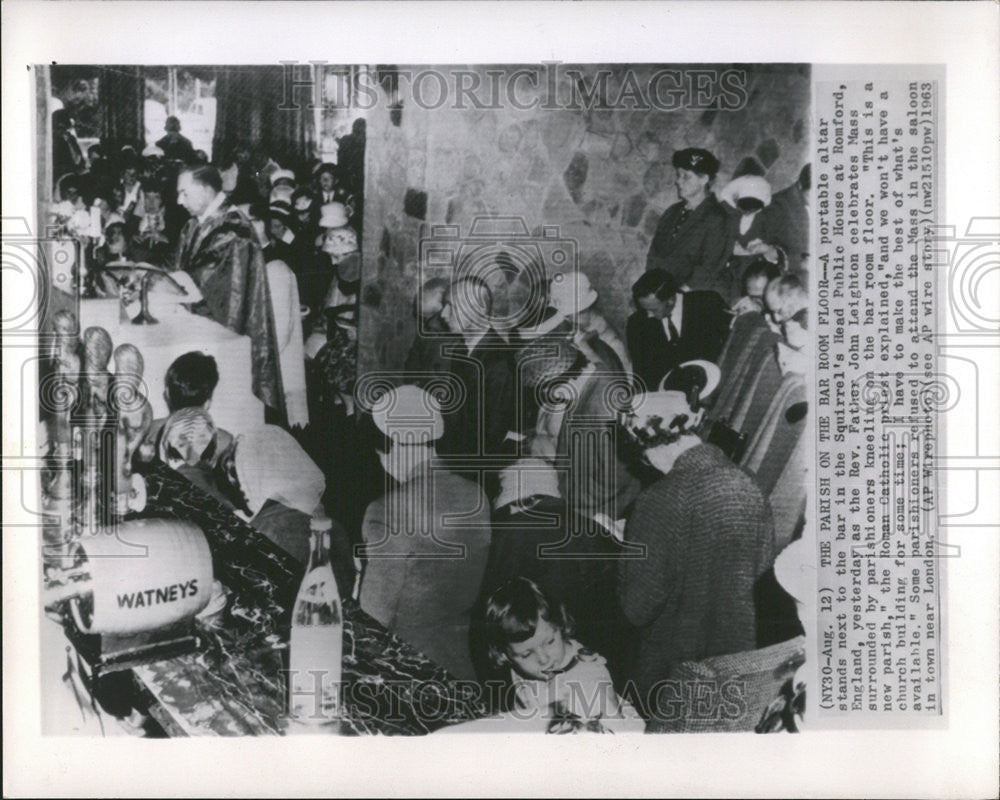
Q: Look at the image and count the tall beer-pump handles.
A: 3